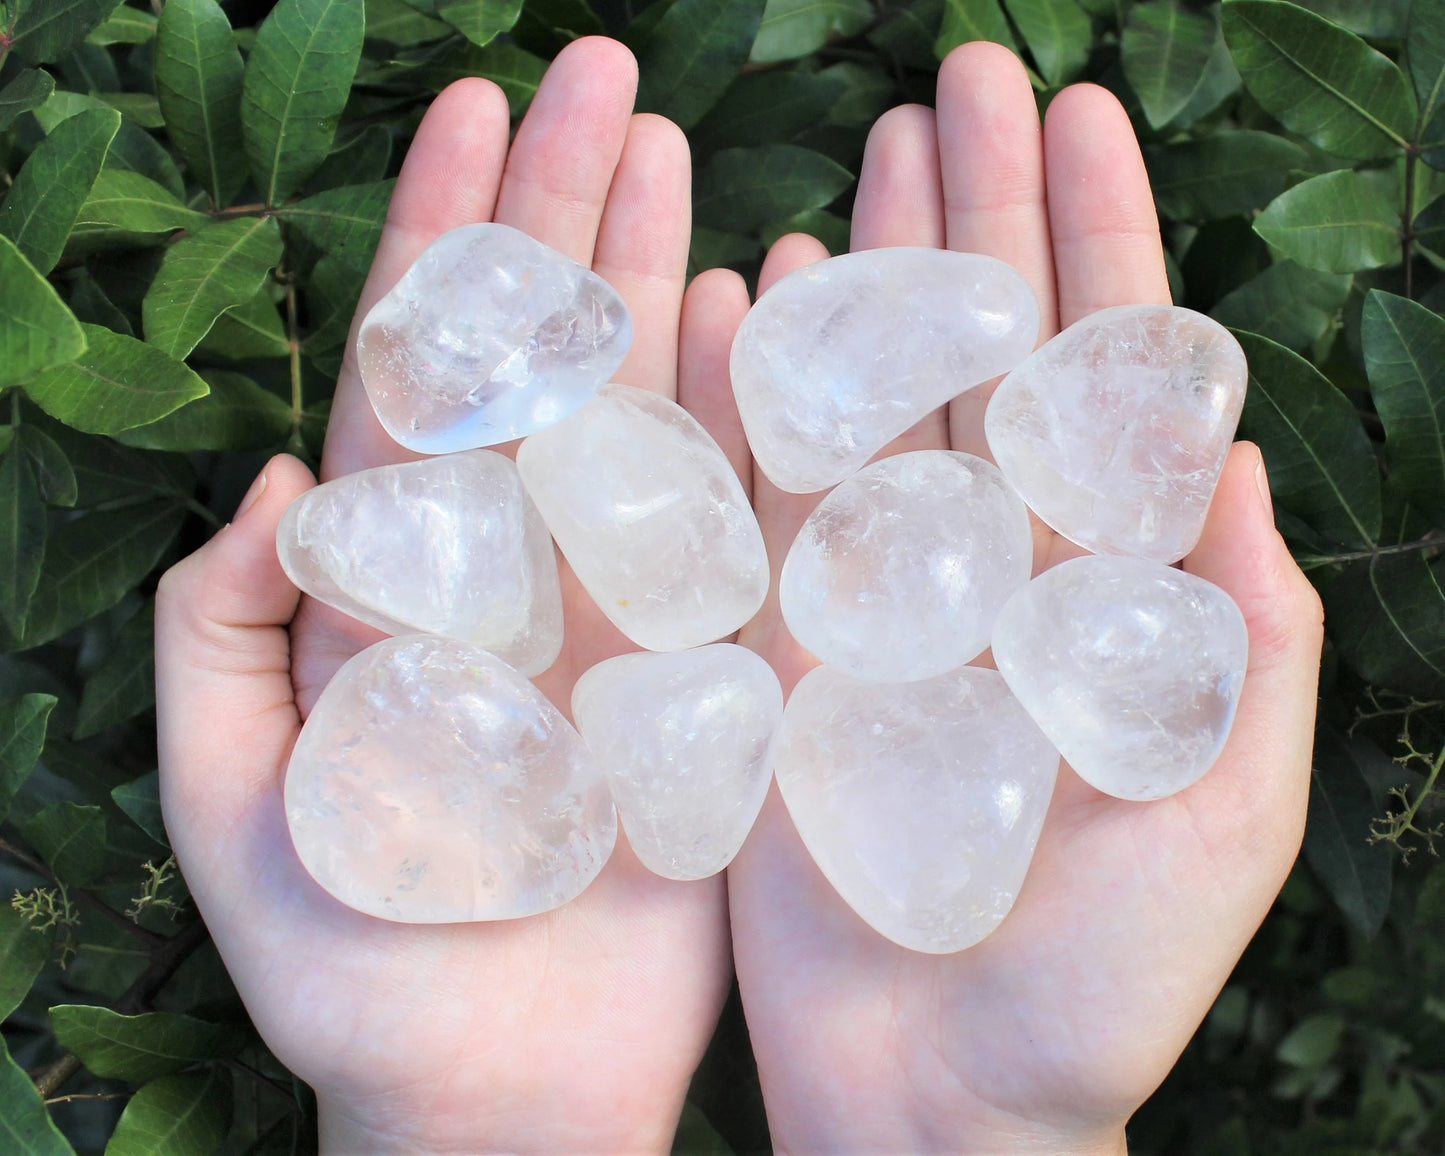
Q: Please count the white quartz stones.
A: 10